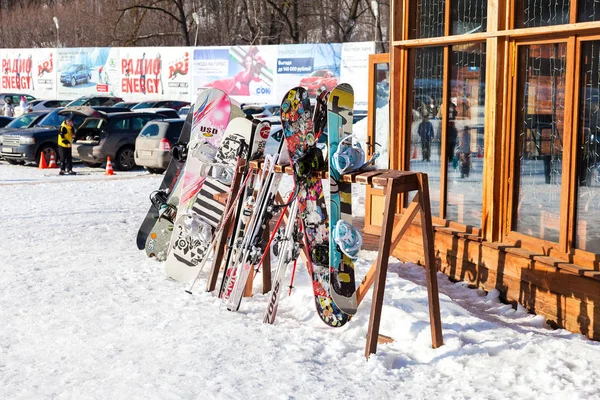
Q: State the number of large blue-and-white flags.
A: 0